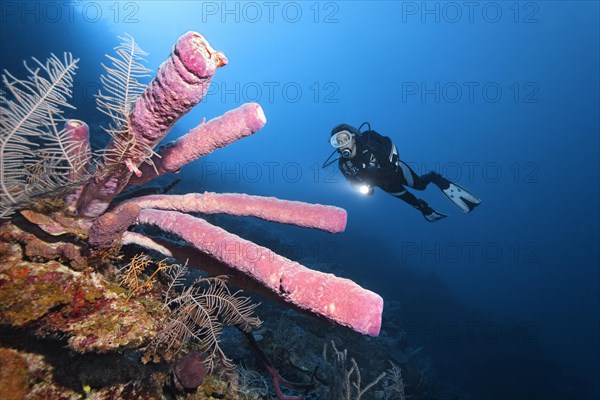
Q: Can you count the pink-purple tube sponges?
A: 5